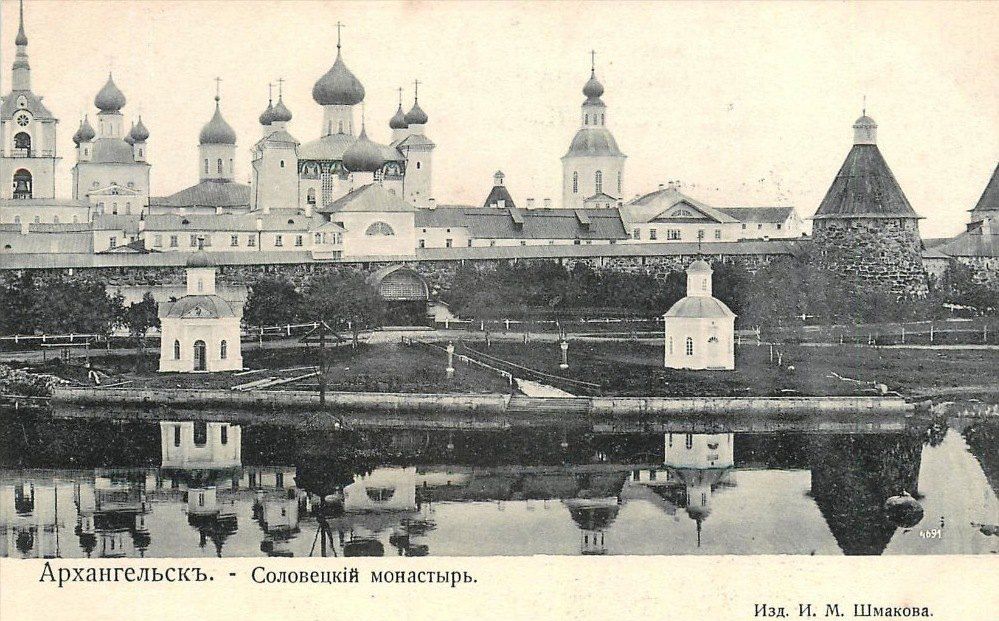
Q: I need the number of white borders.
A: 1